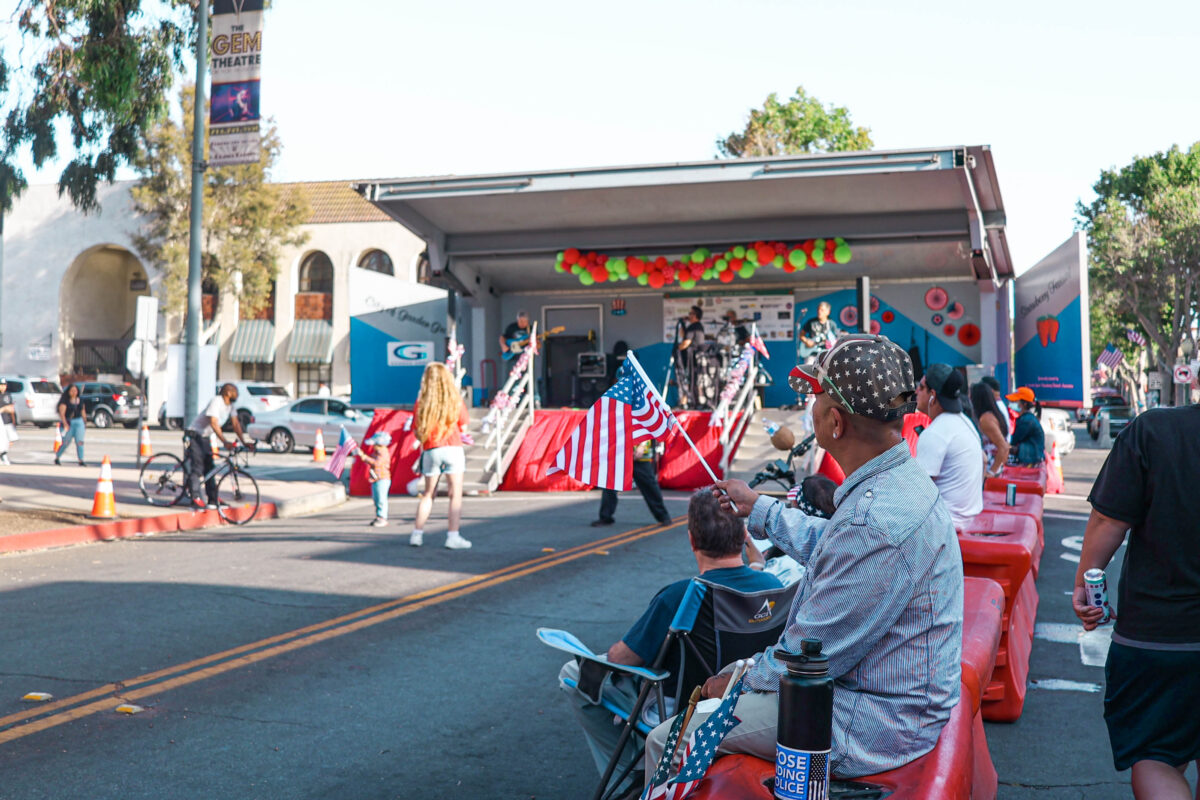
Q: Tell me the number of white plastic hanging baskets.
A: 0